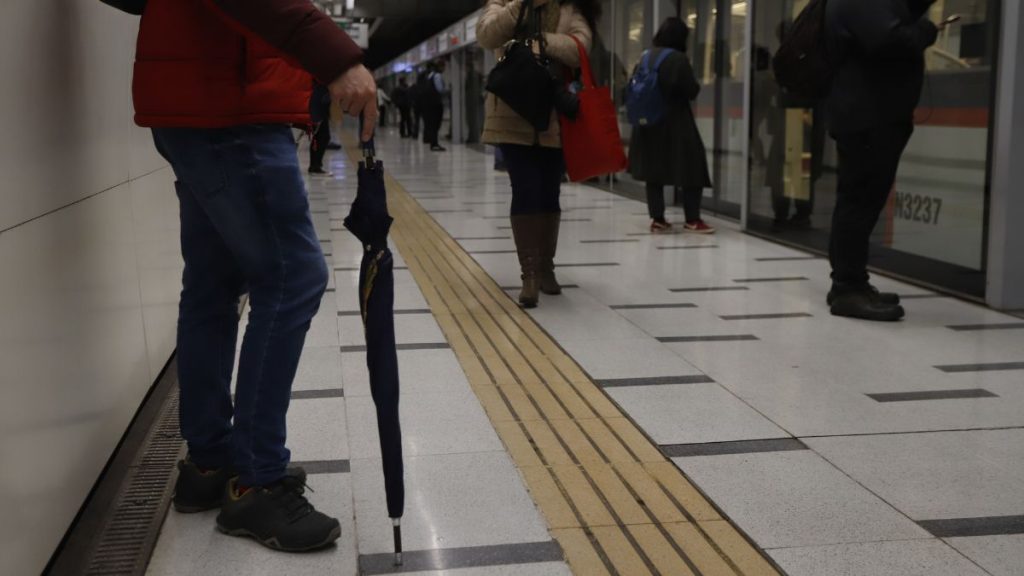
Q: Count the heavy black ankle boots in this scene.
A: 2